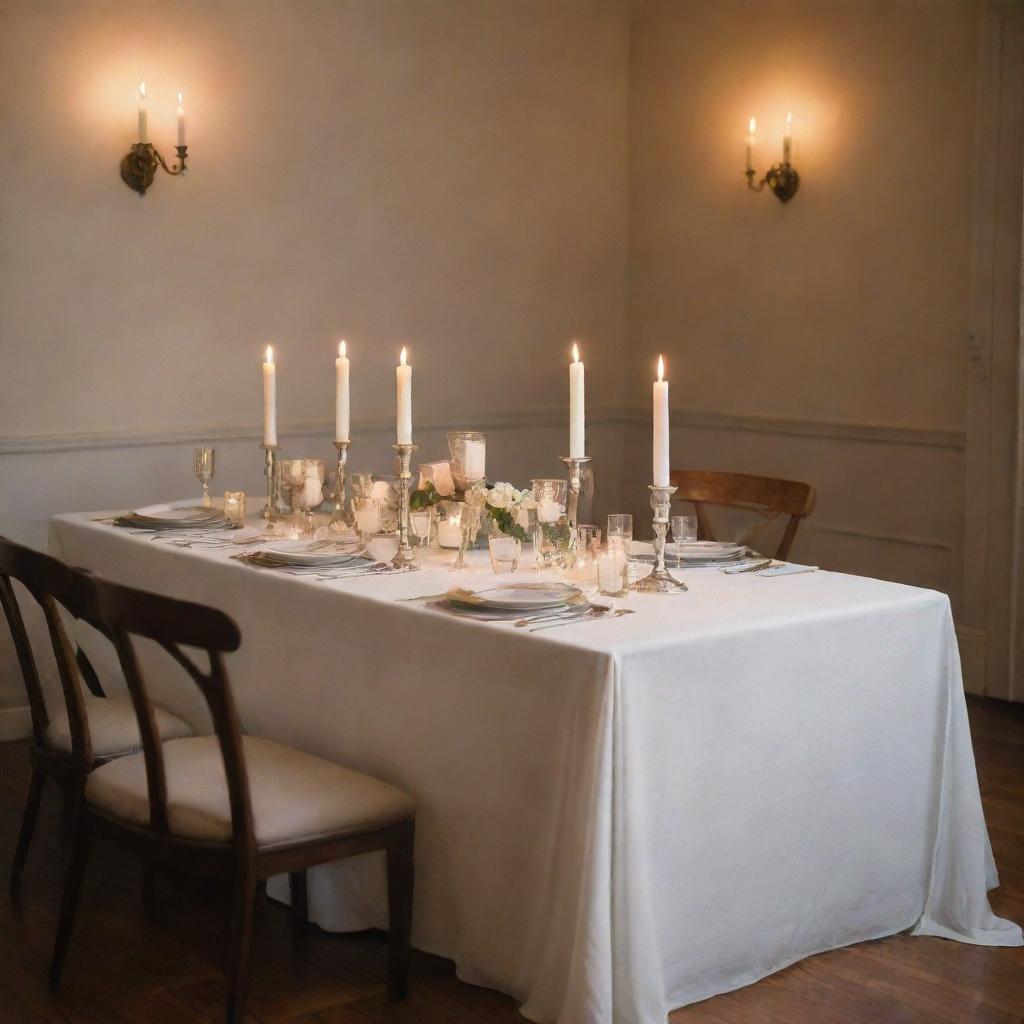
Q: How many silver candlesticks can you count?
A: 5